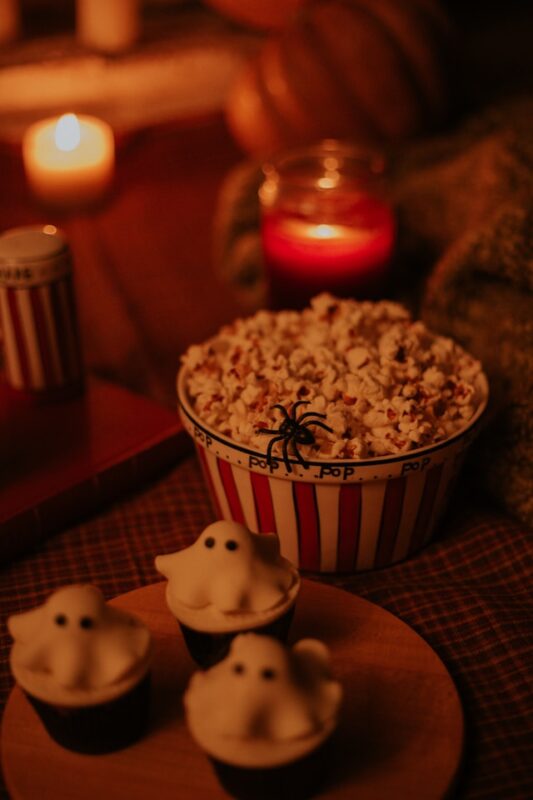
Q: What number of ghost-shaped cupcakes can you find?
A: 3